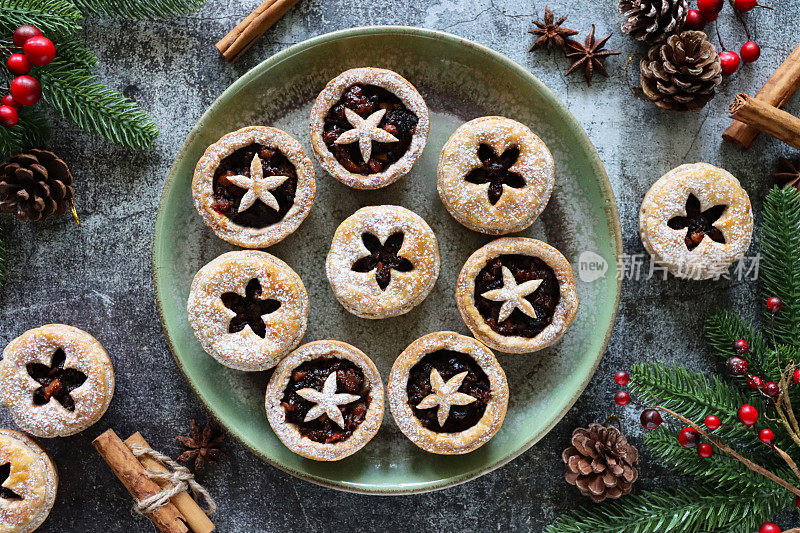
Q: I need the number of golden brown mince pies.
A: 11